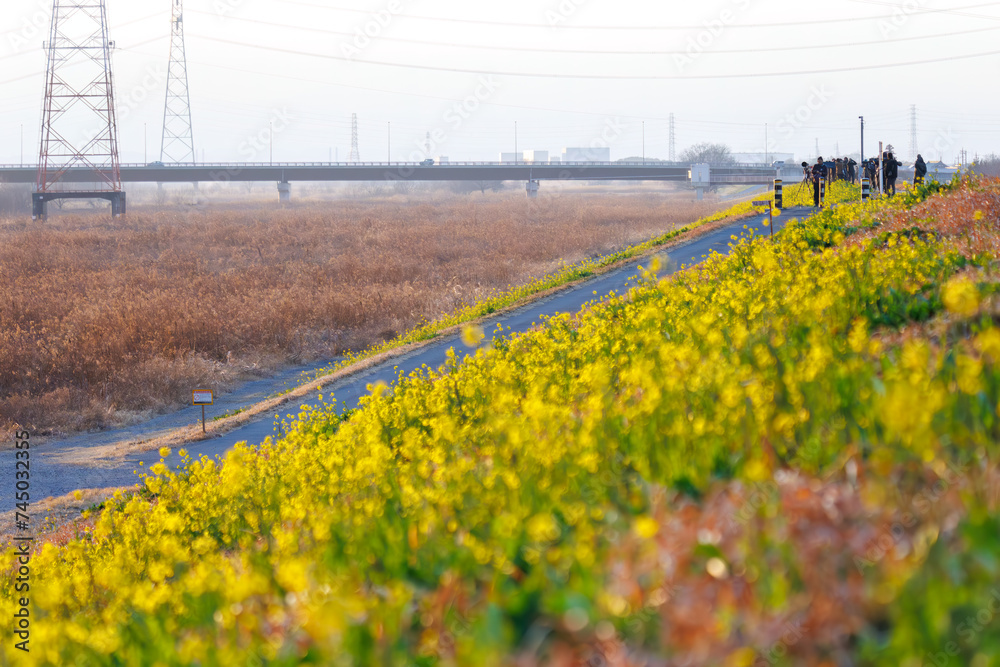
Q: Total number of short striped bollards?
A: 3